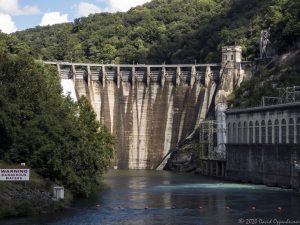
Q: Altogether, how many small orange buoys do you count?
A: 8